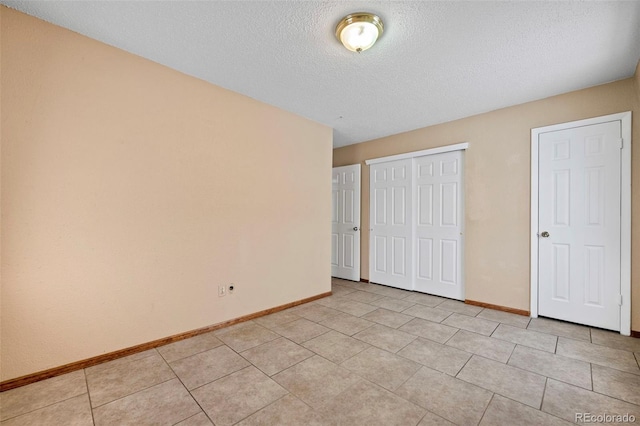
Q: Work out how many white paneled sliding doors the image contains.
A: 2